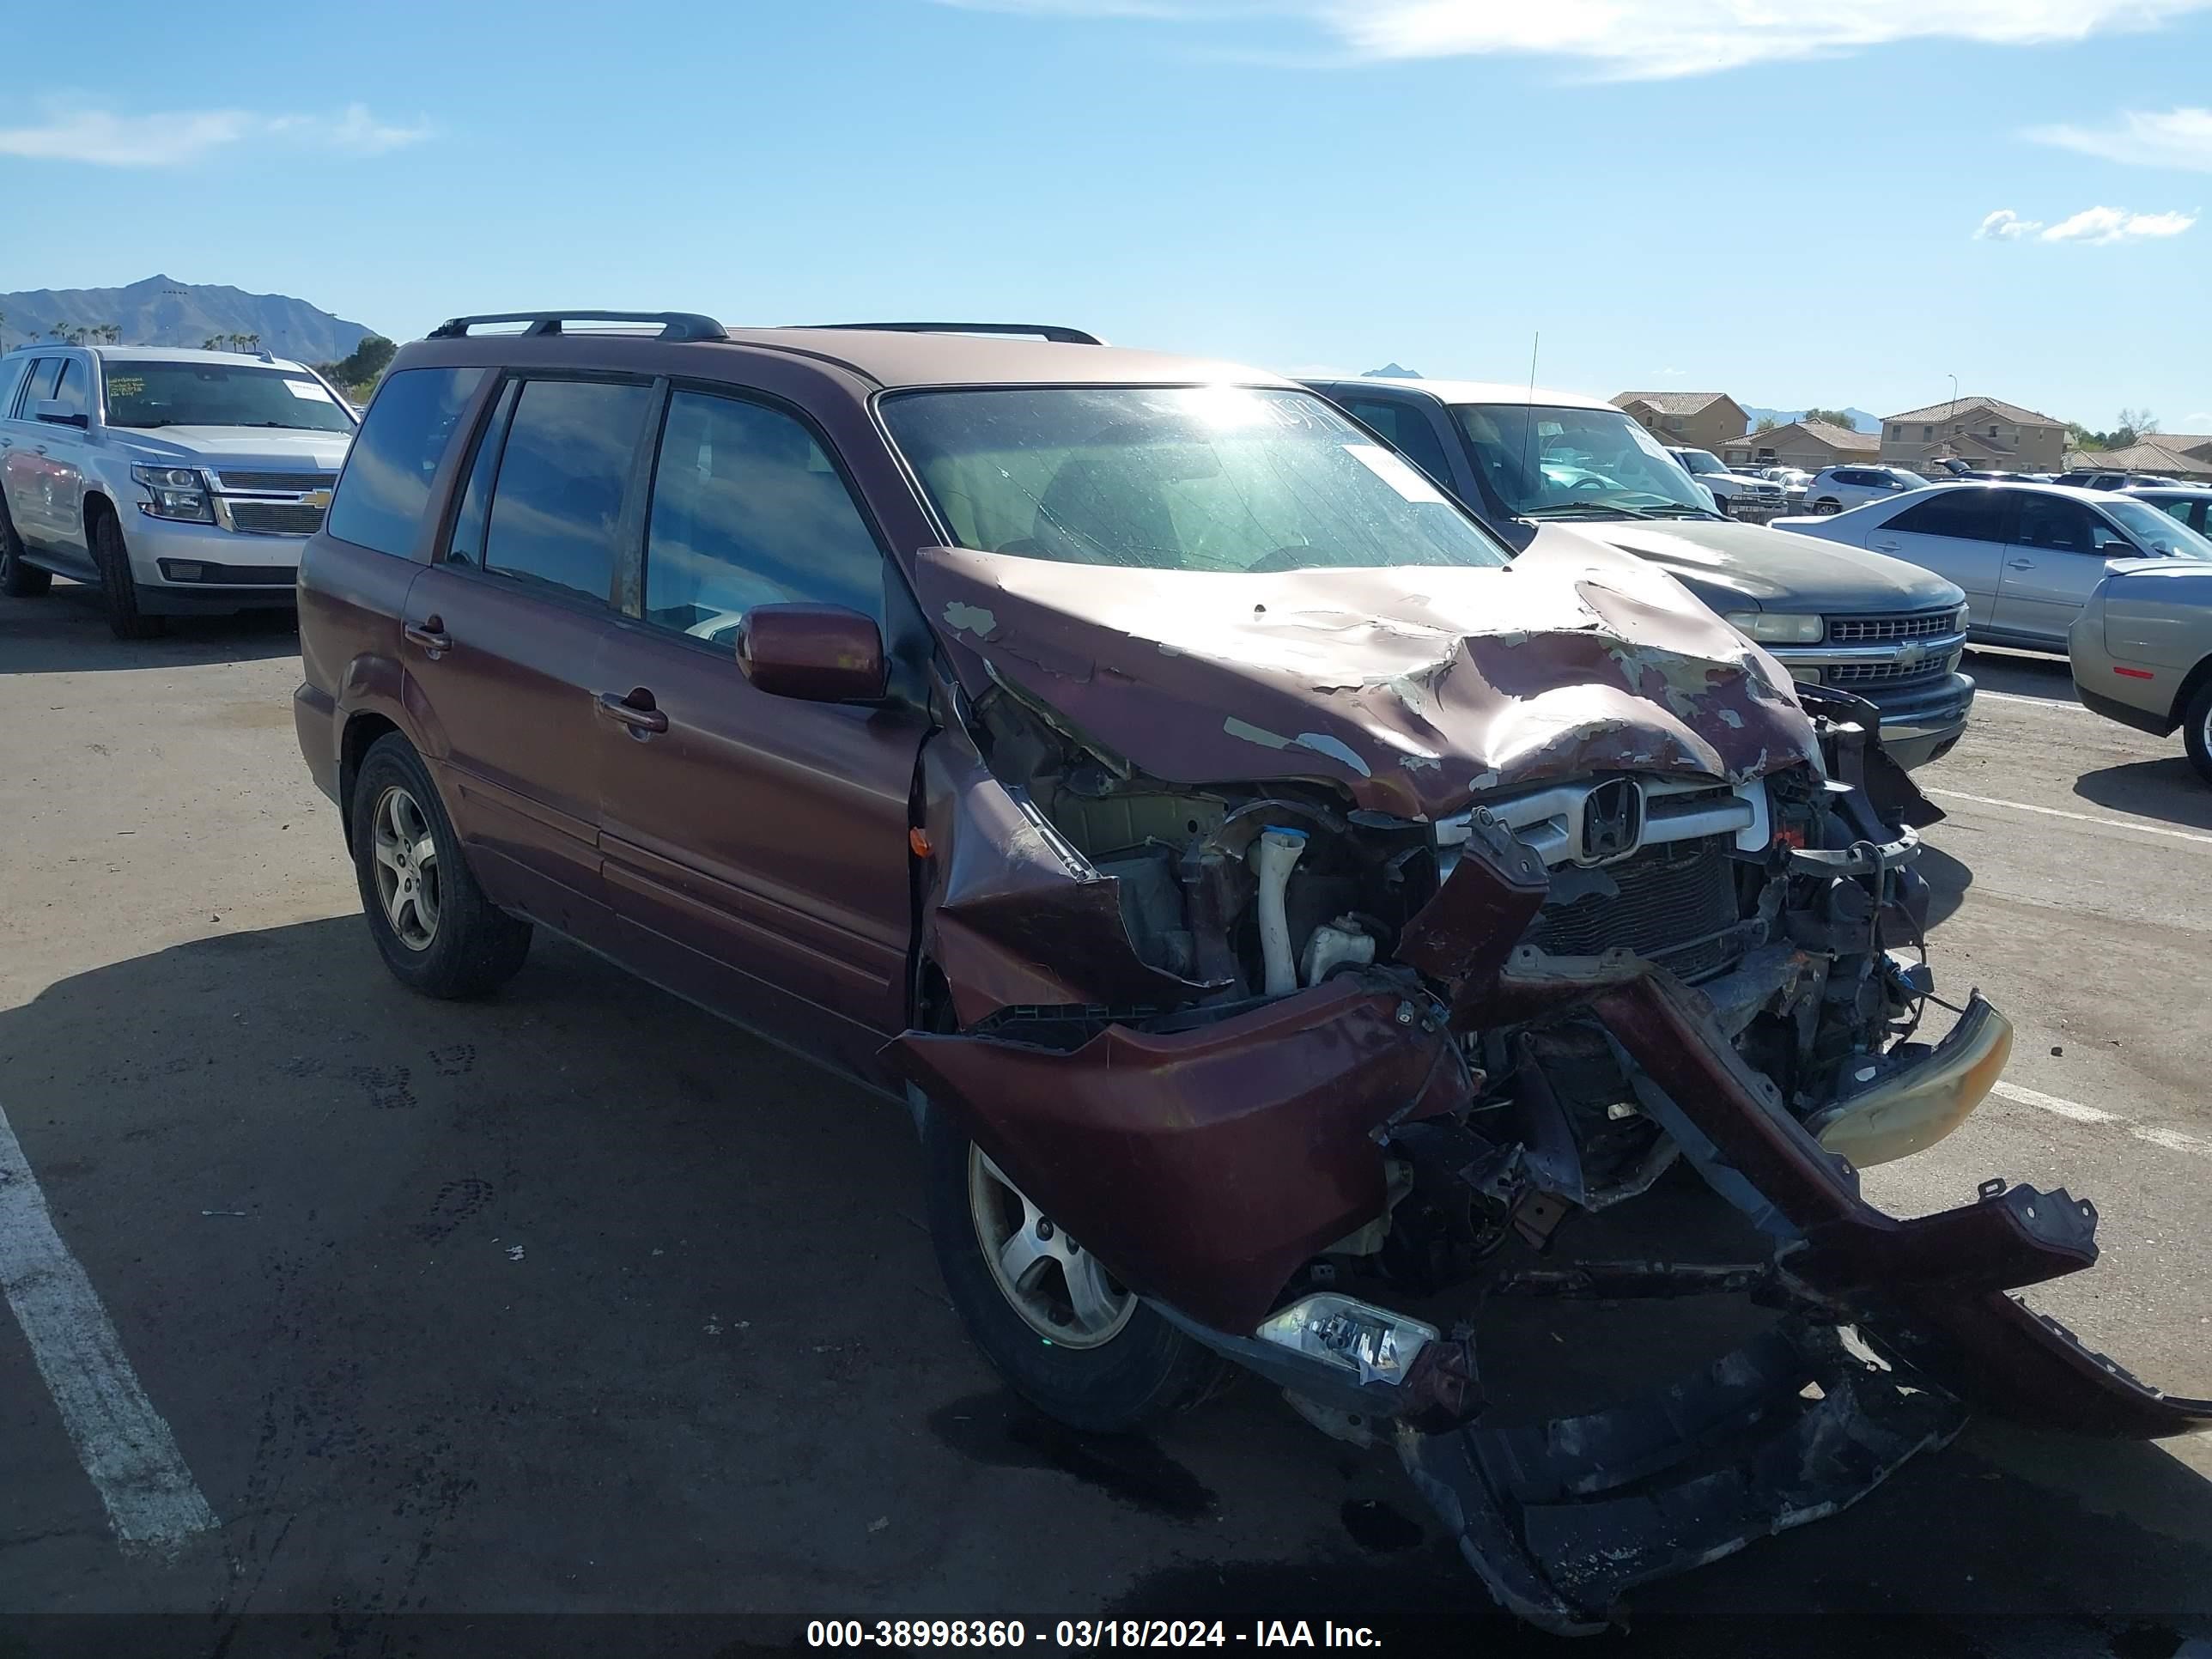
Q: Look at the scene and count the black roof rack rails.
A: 2